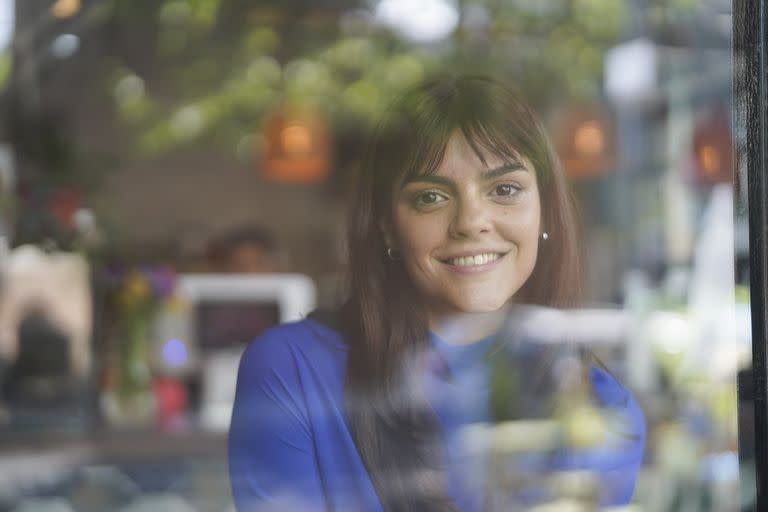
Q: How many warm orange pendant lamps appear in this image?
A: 3